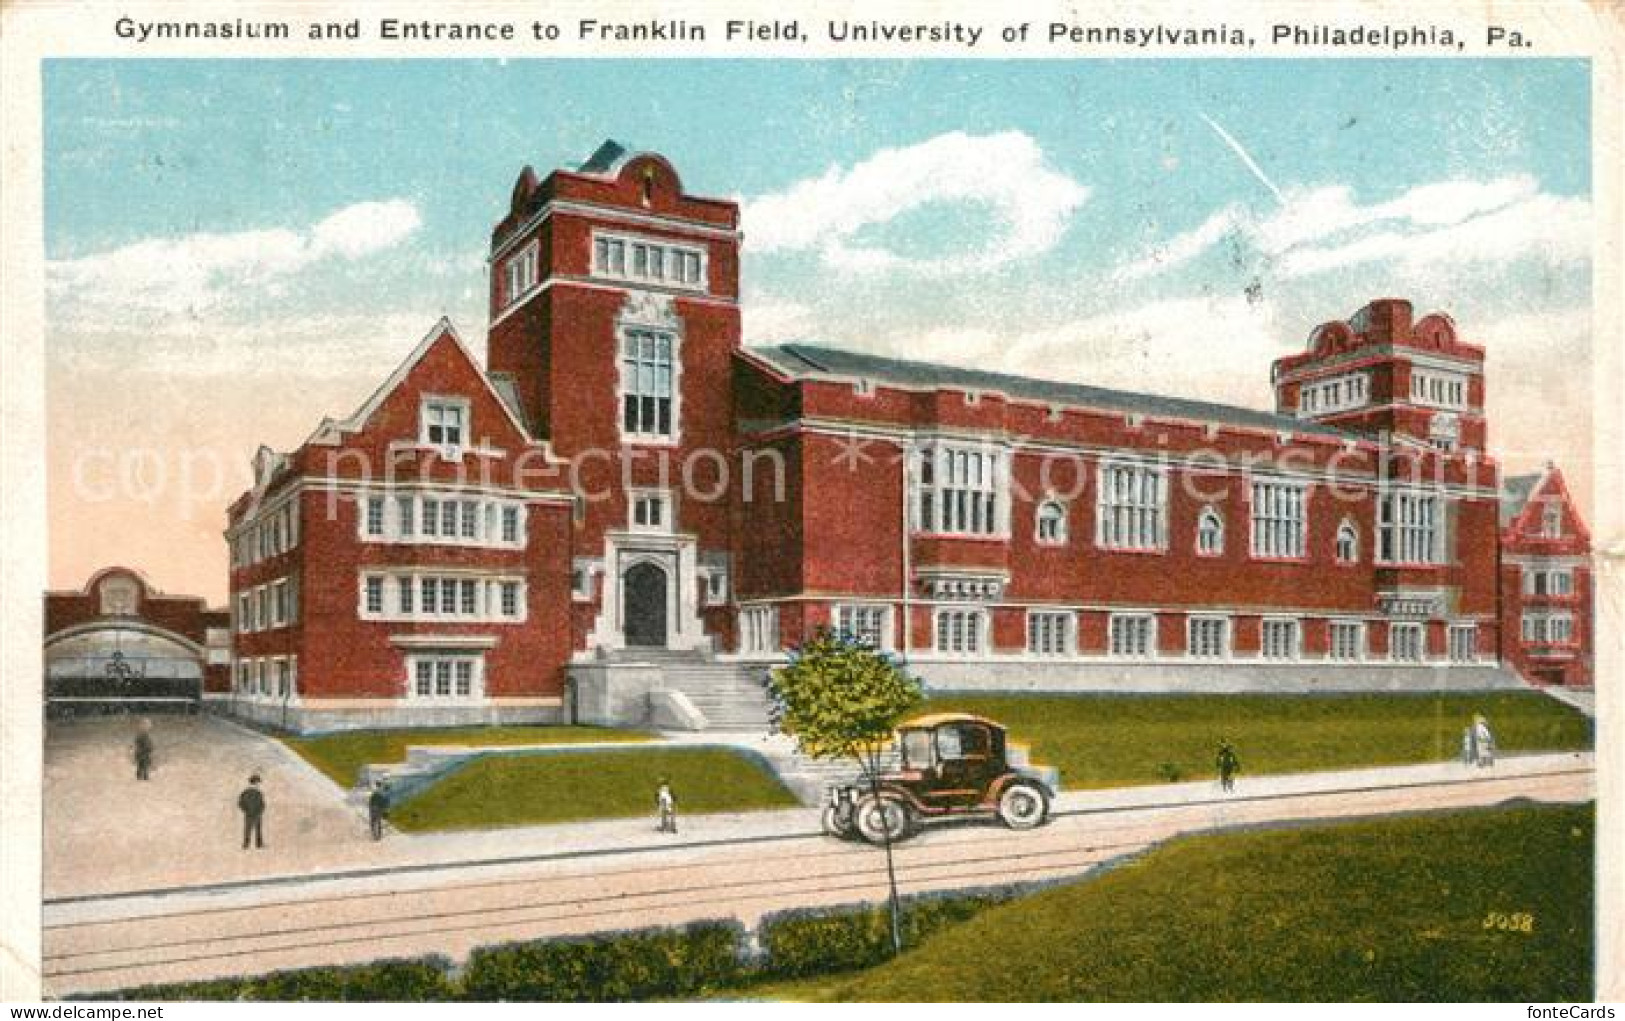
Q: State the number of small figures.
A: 7